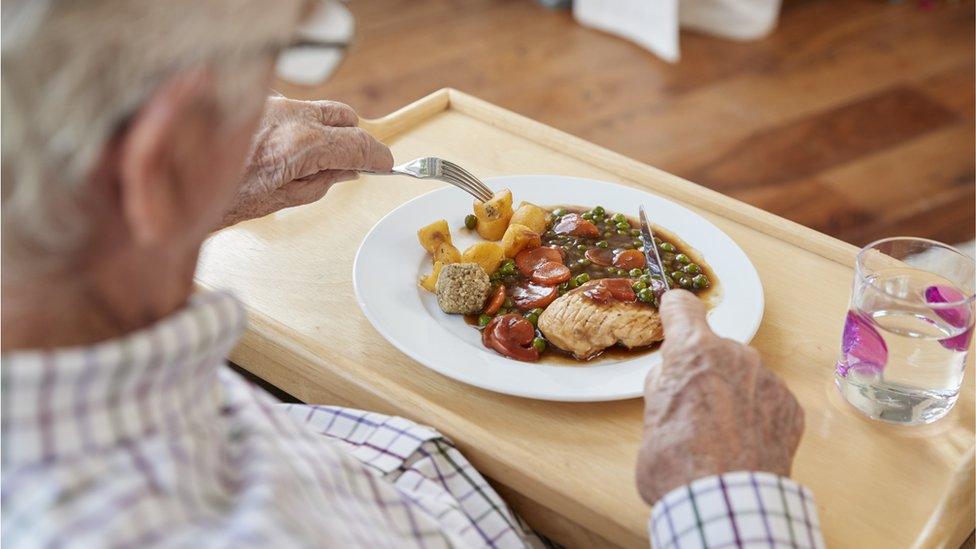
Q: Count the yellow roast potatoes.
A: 7